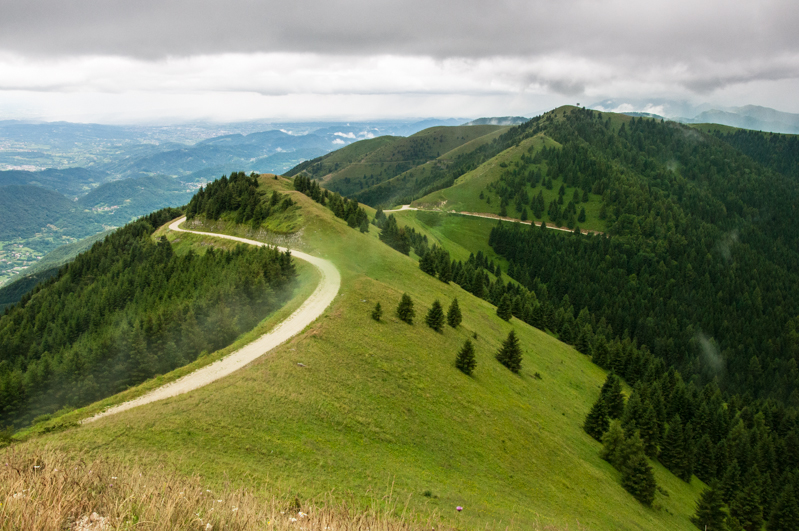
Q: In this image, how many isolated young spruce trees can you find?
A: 6